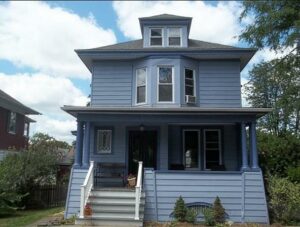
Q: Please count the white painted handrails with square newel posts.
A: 2